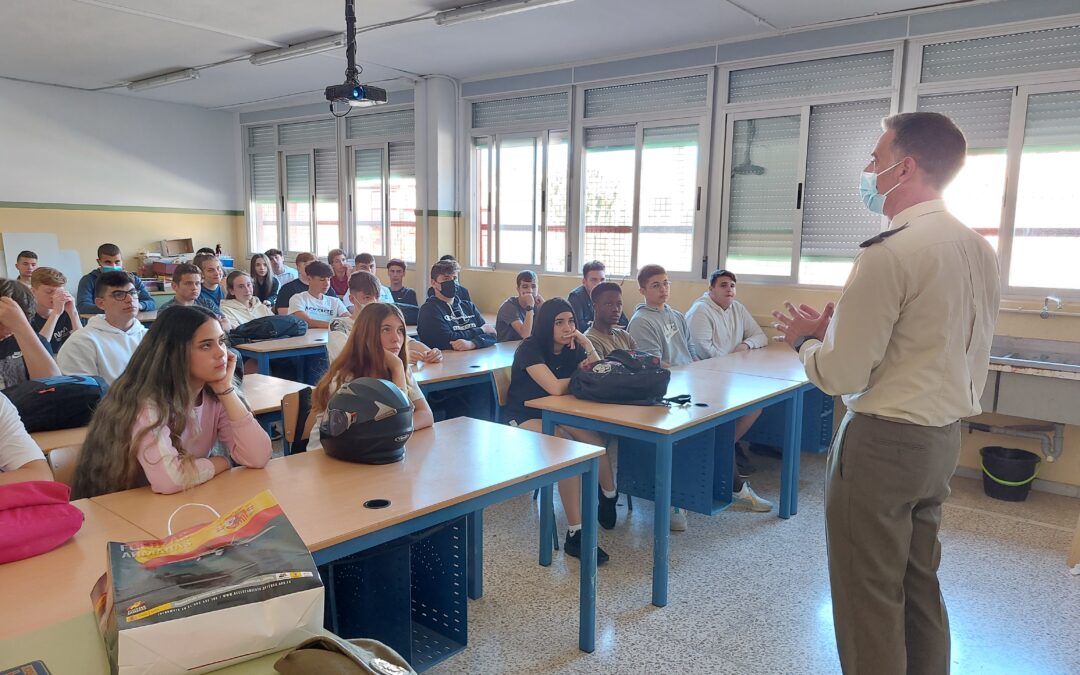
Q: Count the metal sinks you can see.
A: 1